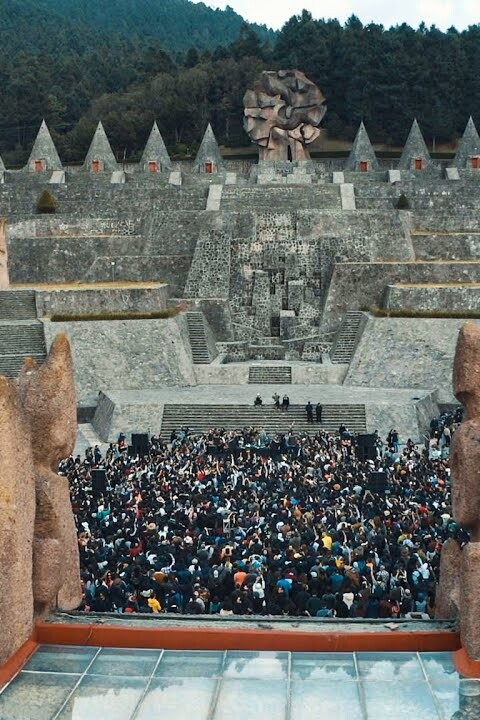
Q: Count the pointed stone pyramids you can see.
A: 7